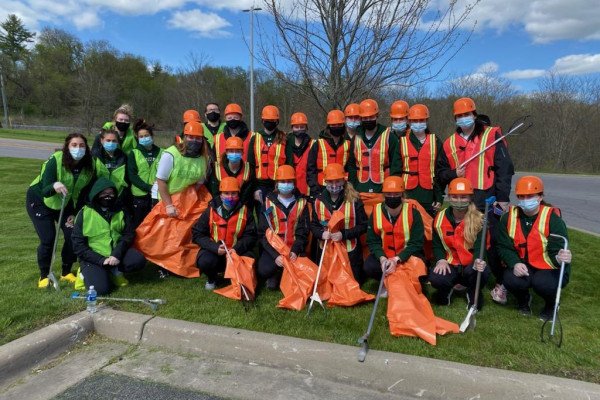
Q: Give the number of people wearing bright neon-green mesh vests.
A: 7